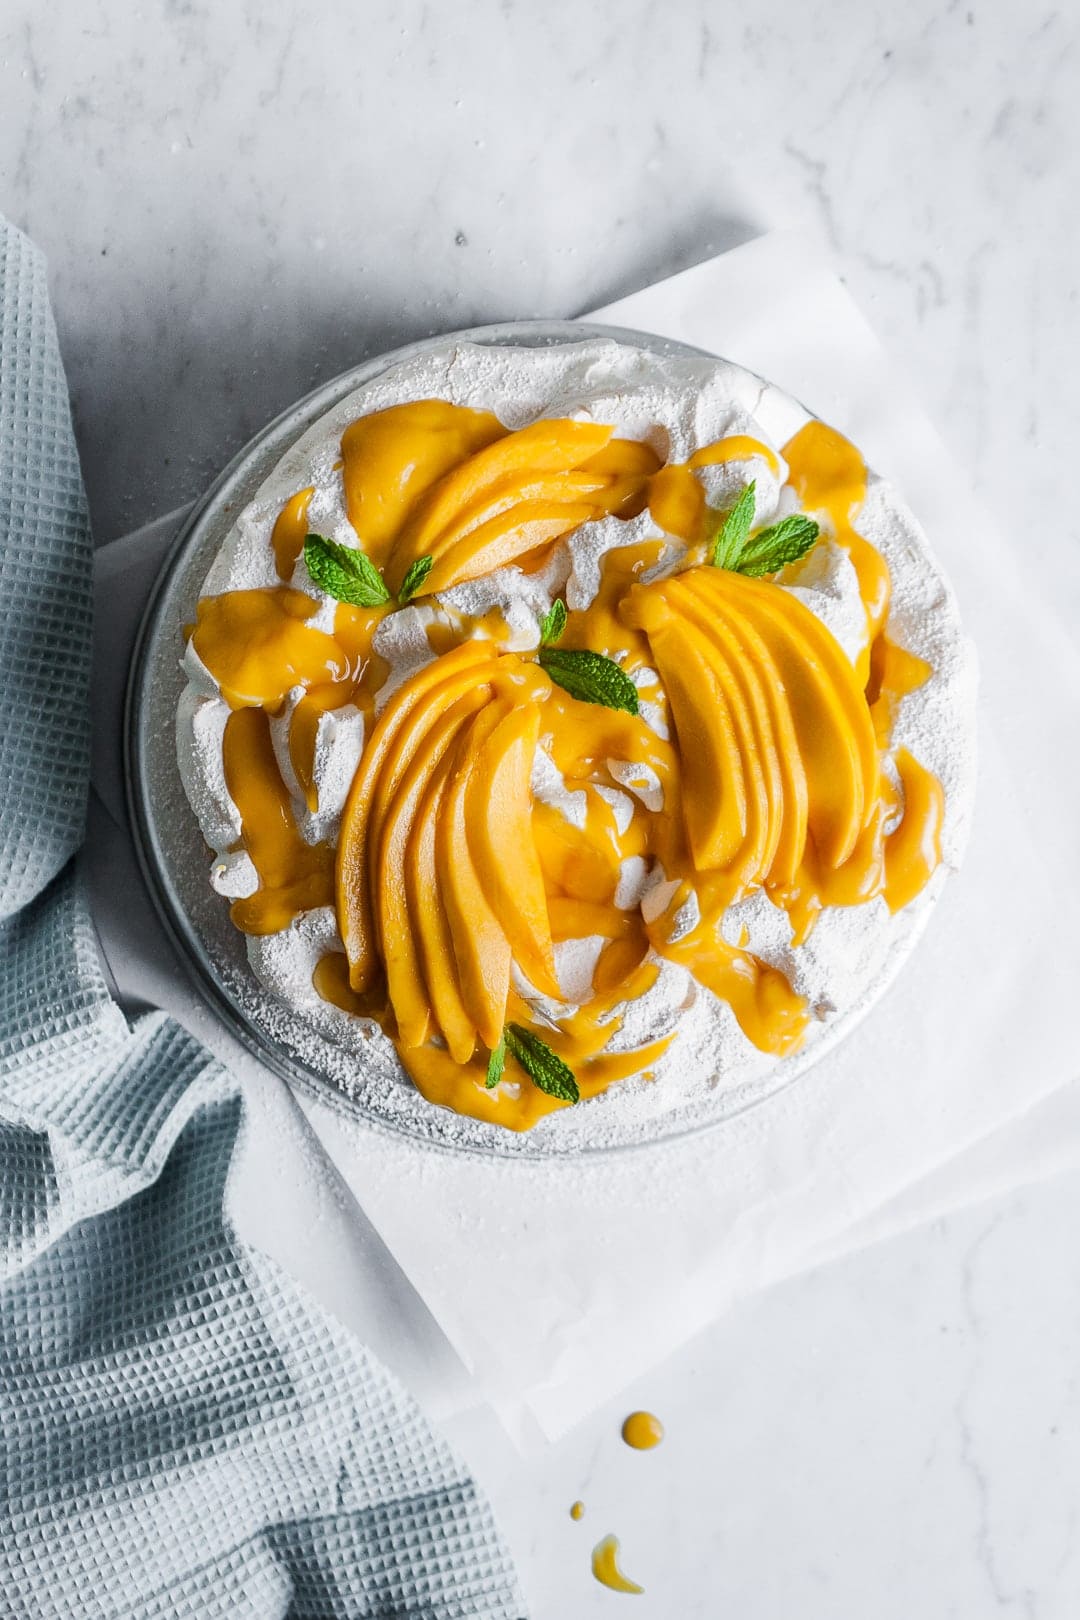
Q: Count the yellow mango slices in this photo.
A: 15